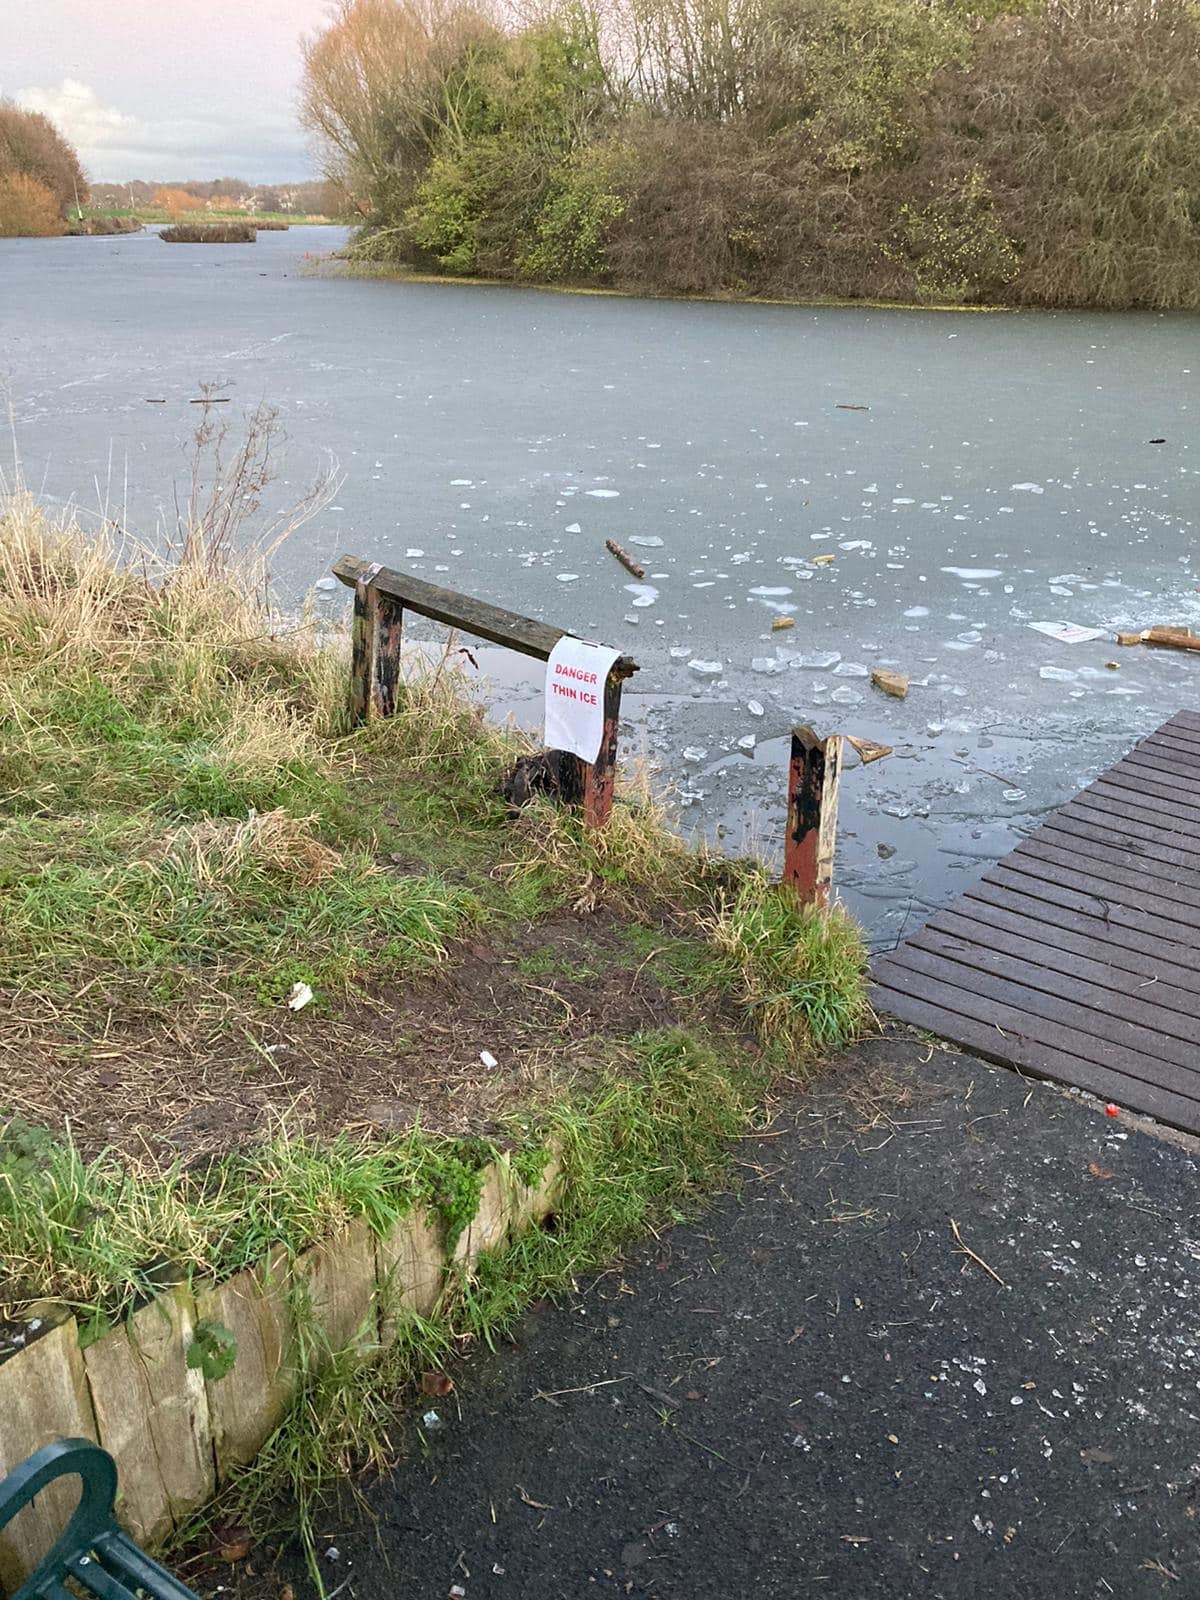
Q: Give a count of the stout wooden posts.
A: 3